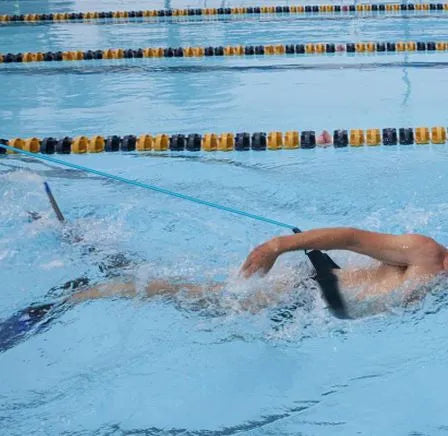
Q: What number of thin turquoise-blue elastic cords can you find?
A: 1